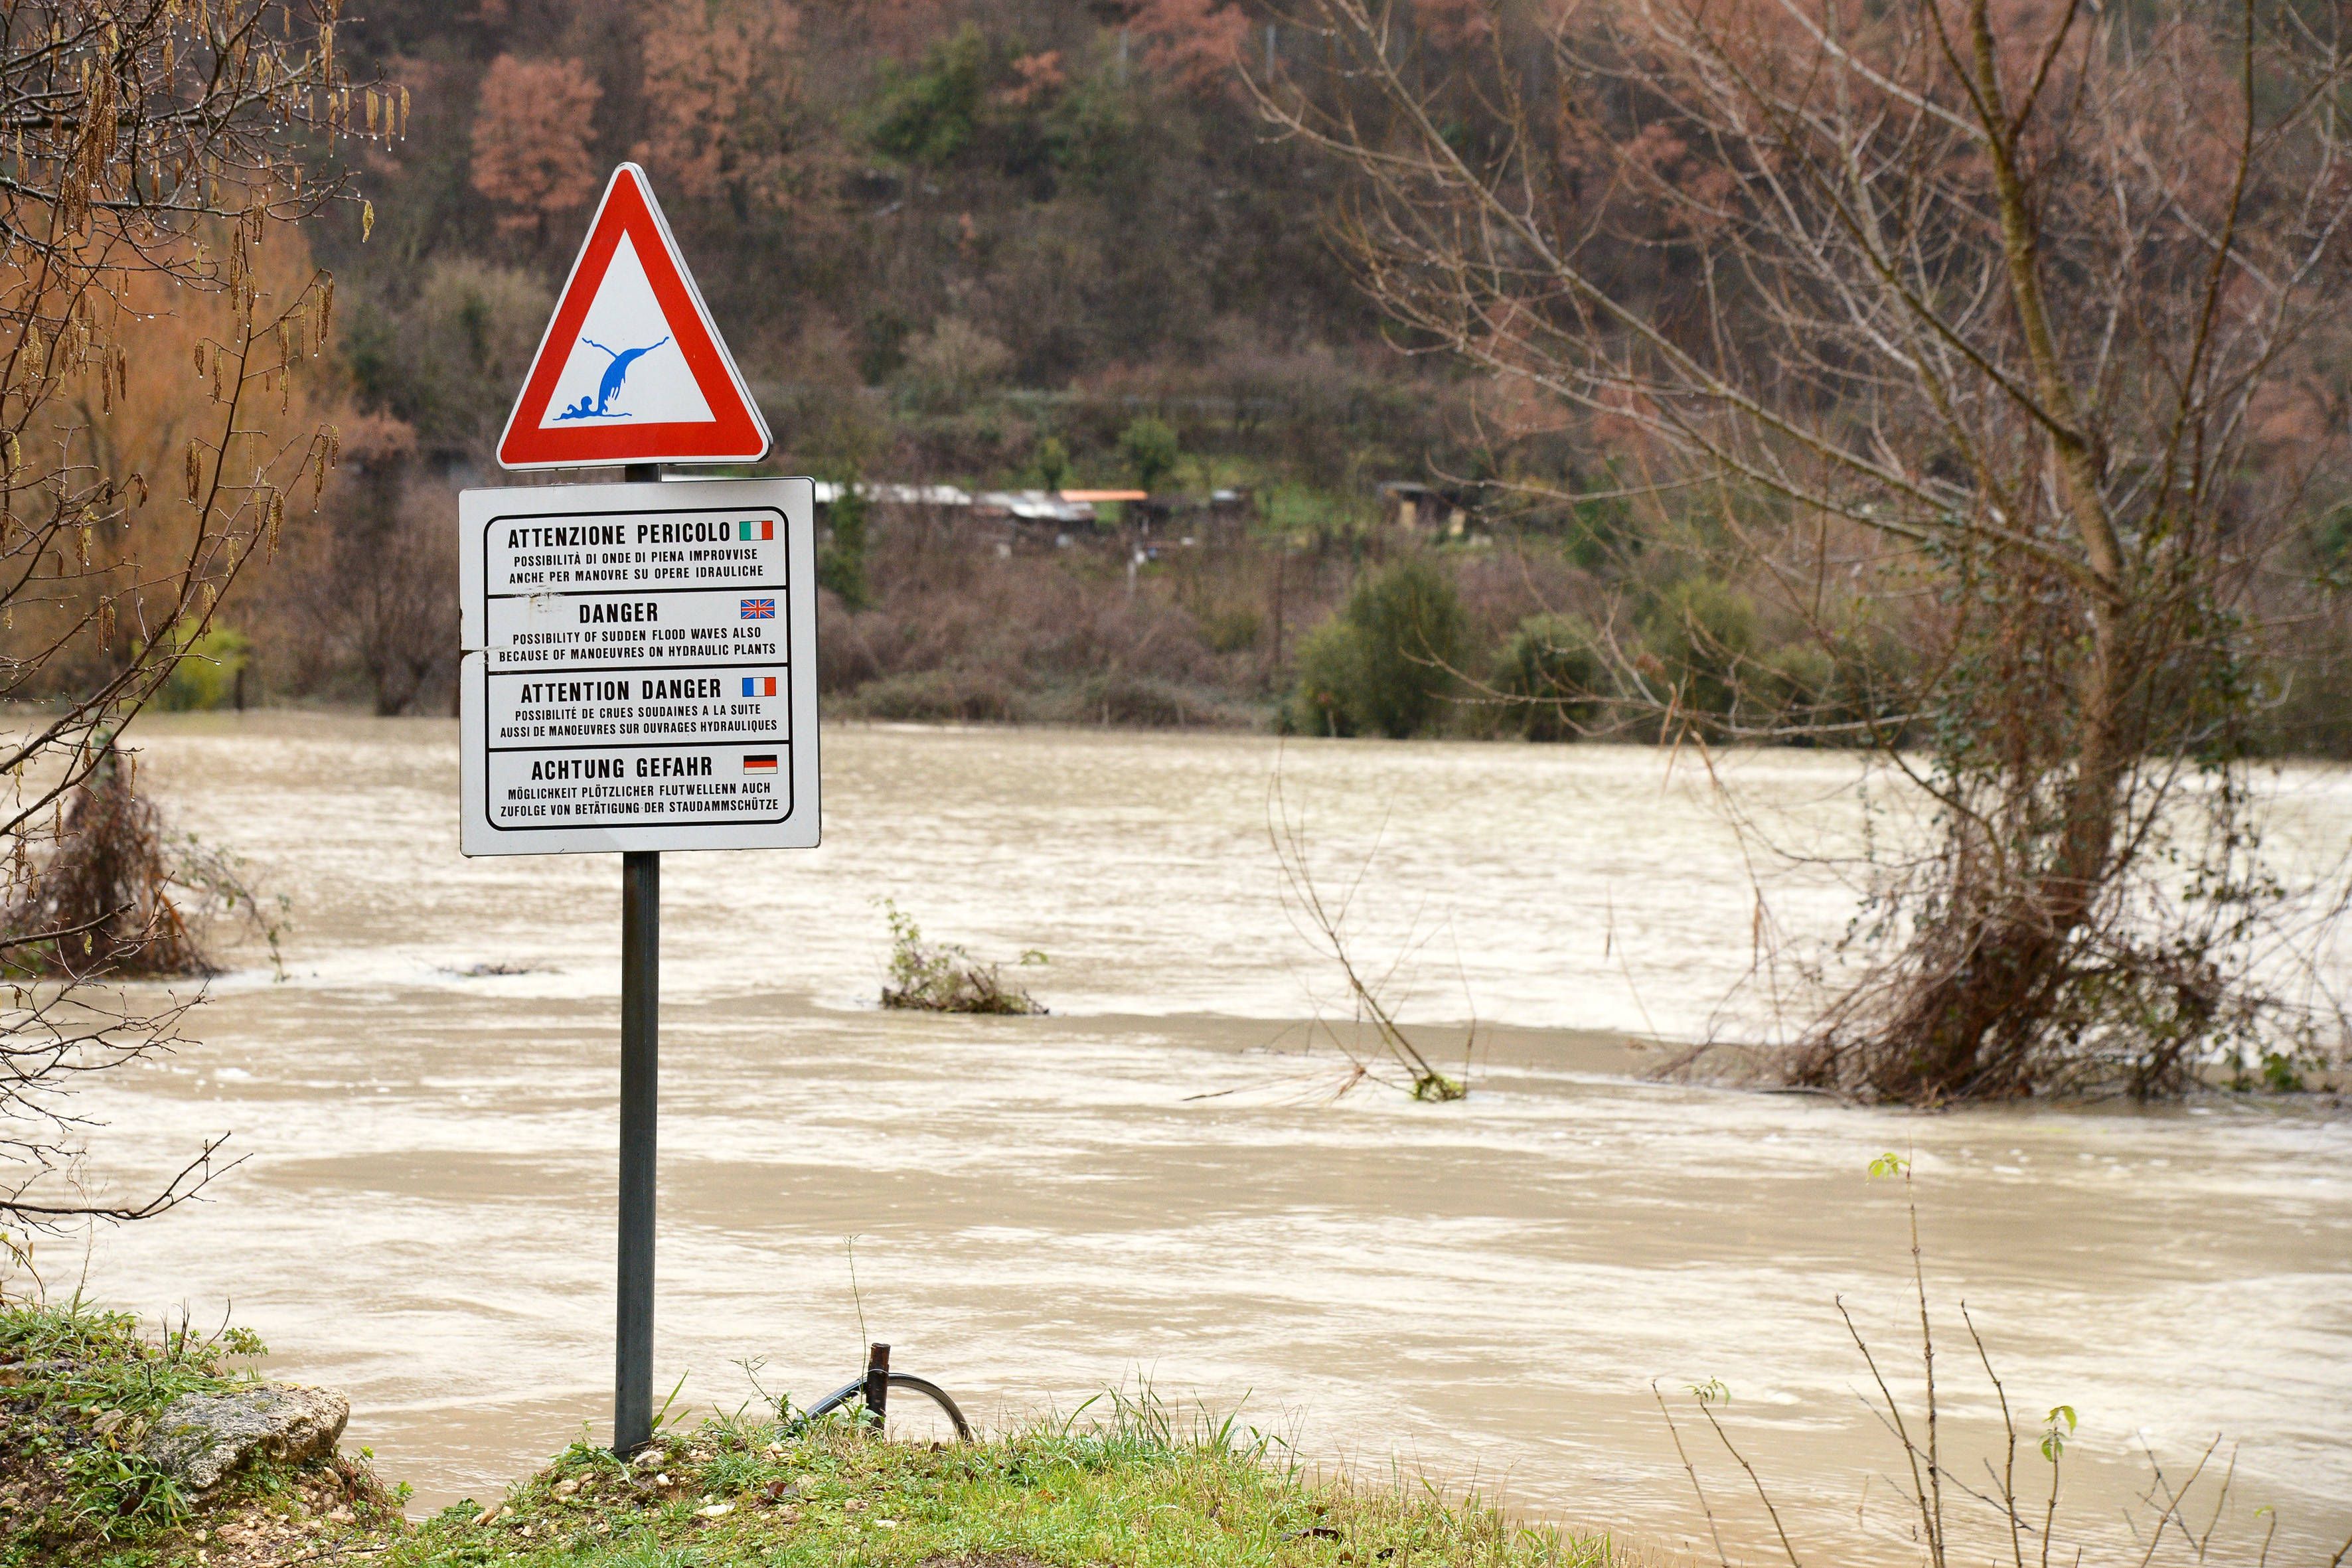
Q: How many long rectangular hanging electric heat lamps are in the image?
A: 0